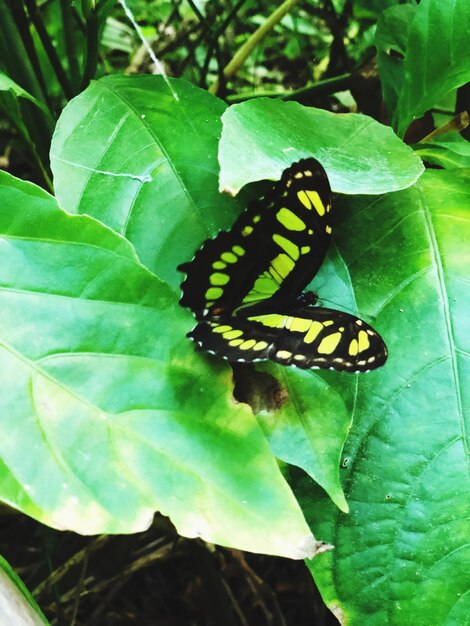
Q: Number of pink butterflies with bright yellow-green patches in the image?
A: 0